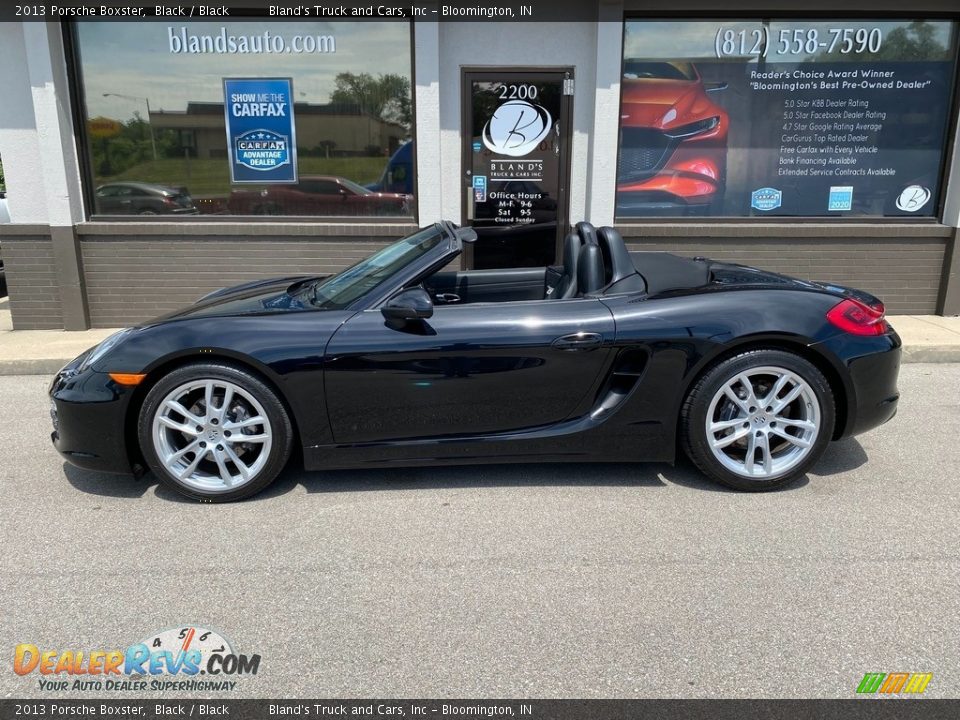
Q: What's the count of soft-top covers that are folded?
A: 1